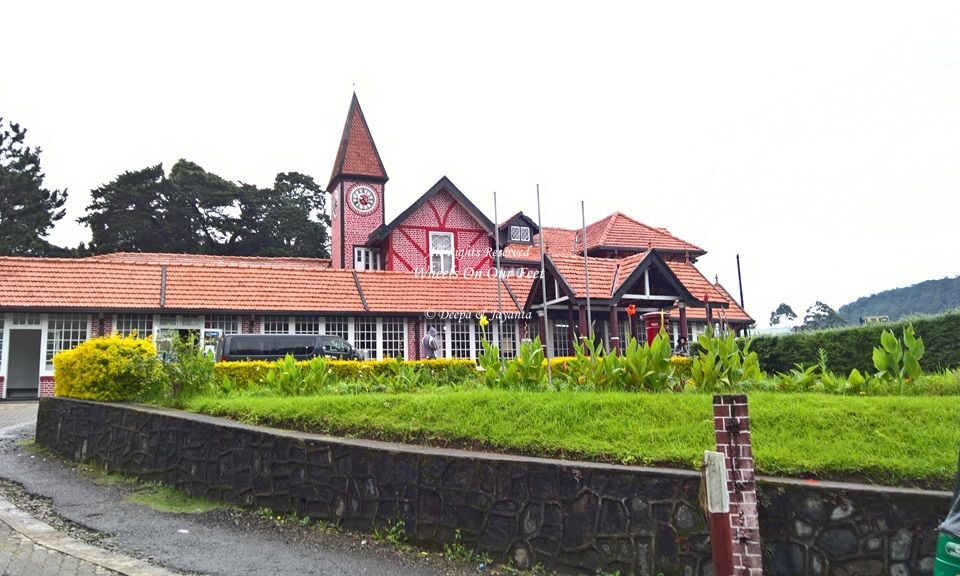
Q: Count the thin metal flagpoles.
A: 3